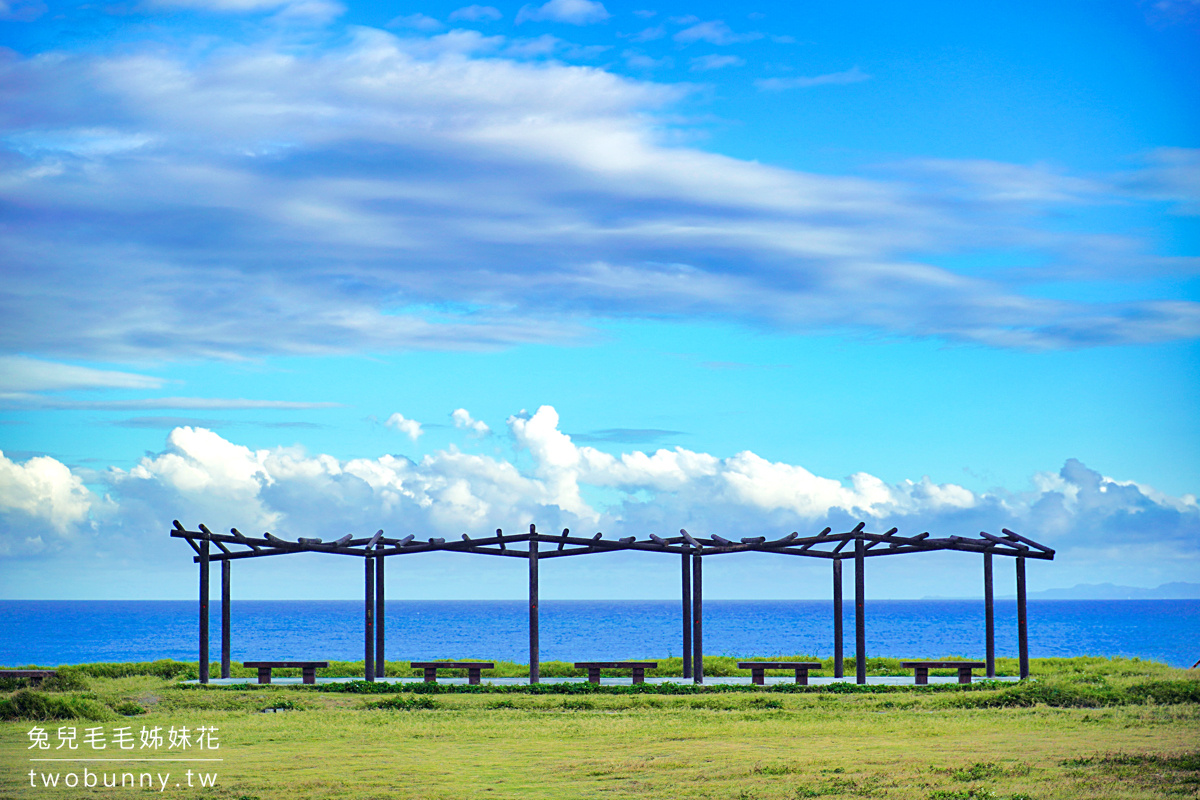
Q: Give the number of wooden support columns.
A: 11